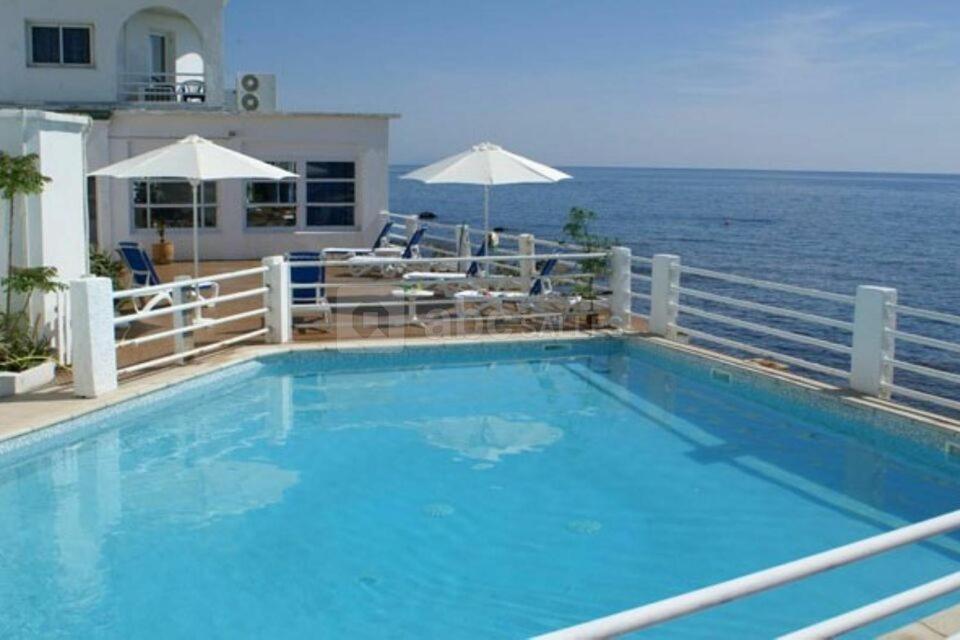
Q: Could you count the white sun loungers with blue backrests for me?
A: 6